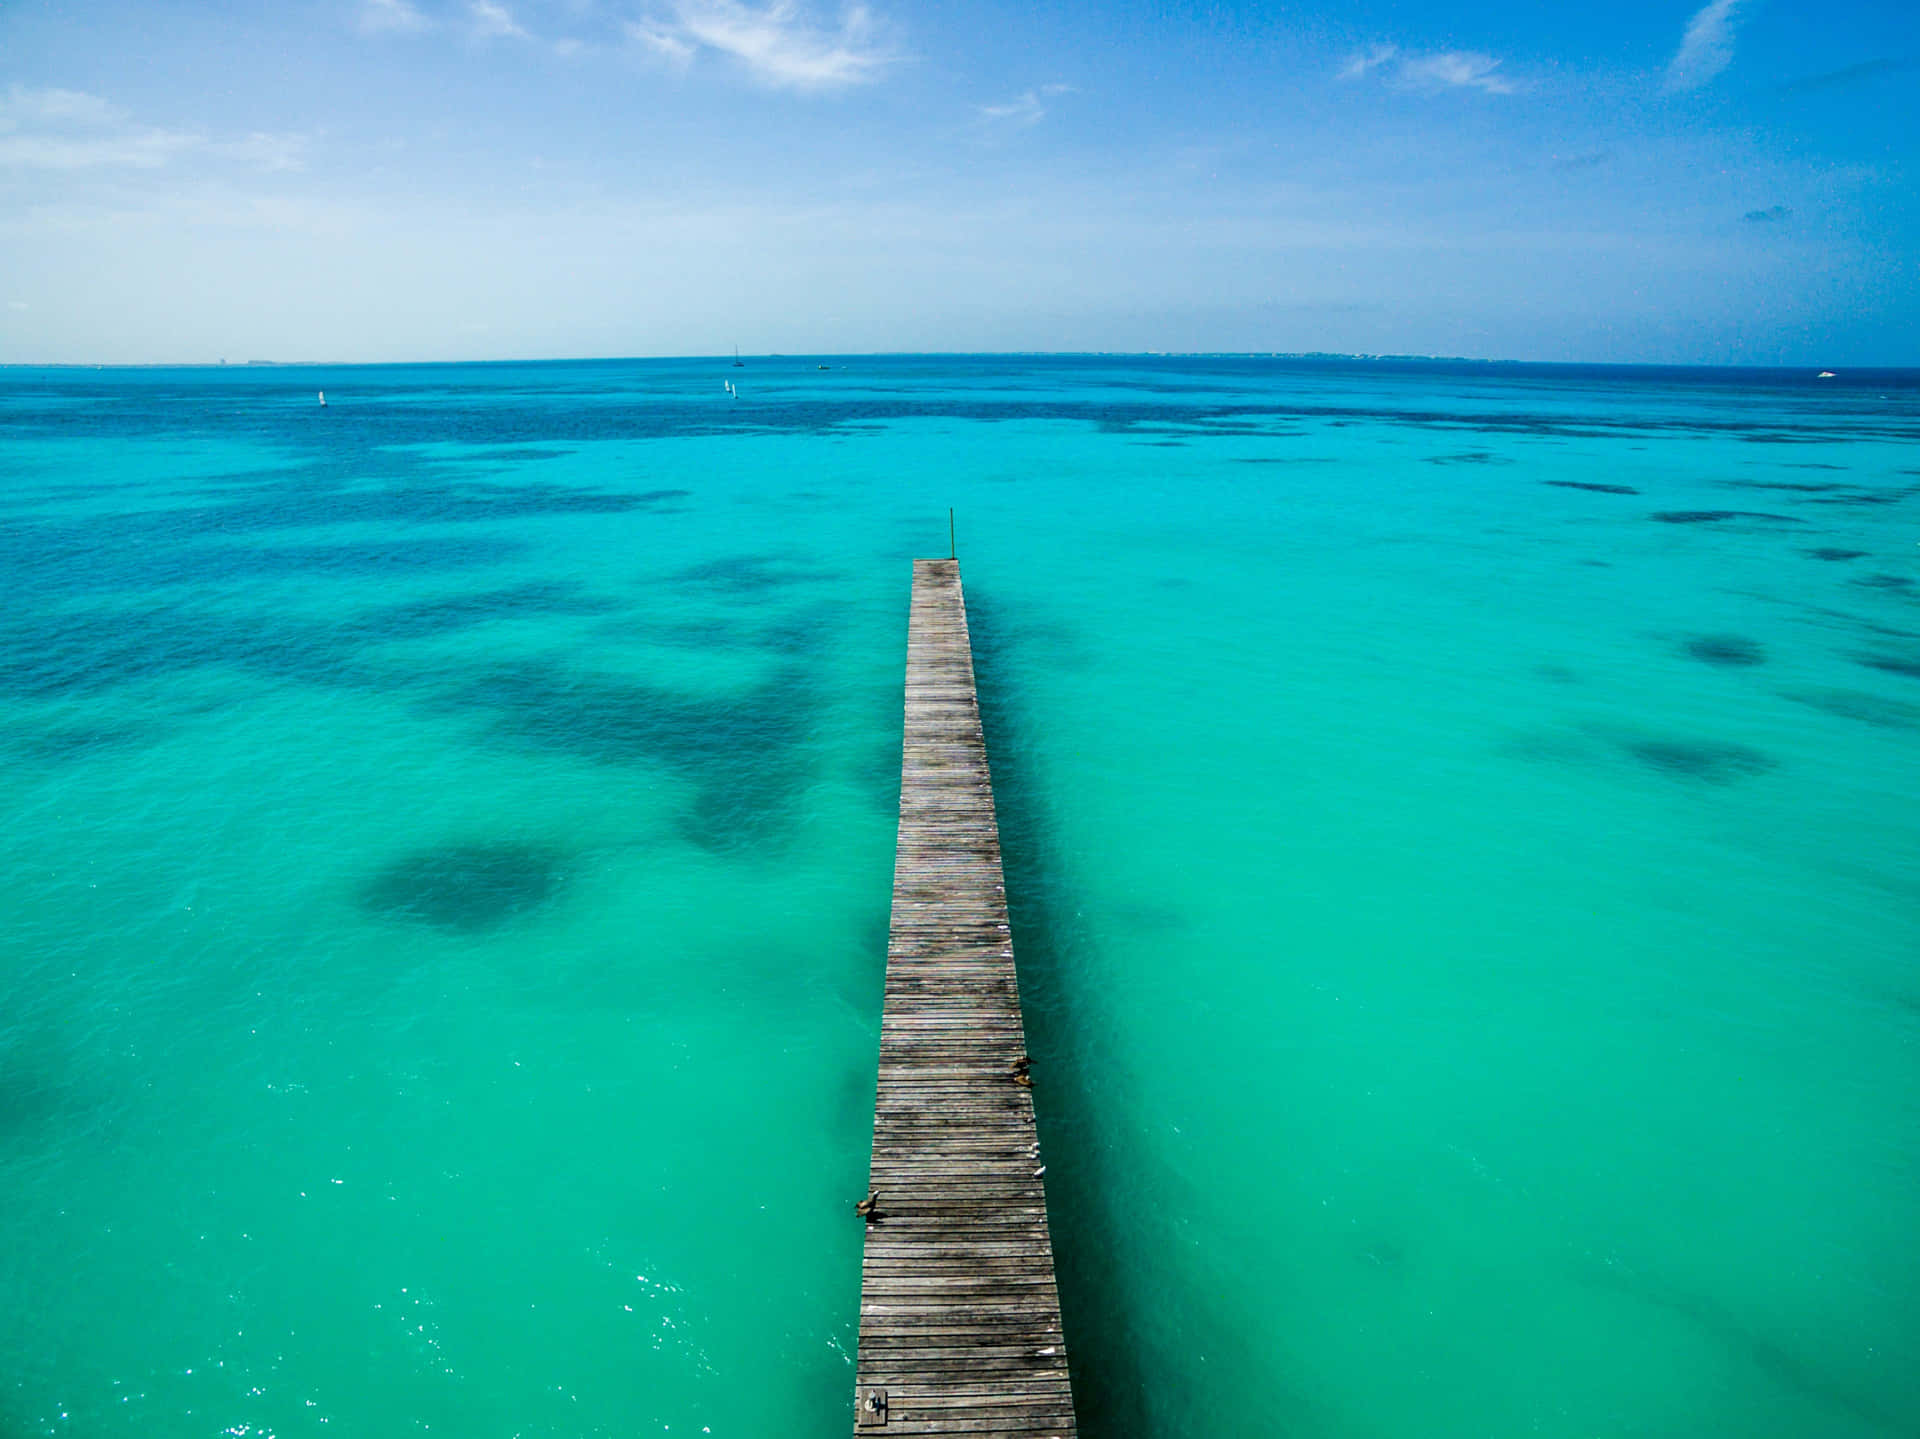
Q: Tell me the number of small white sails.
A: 3